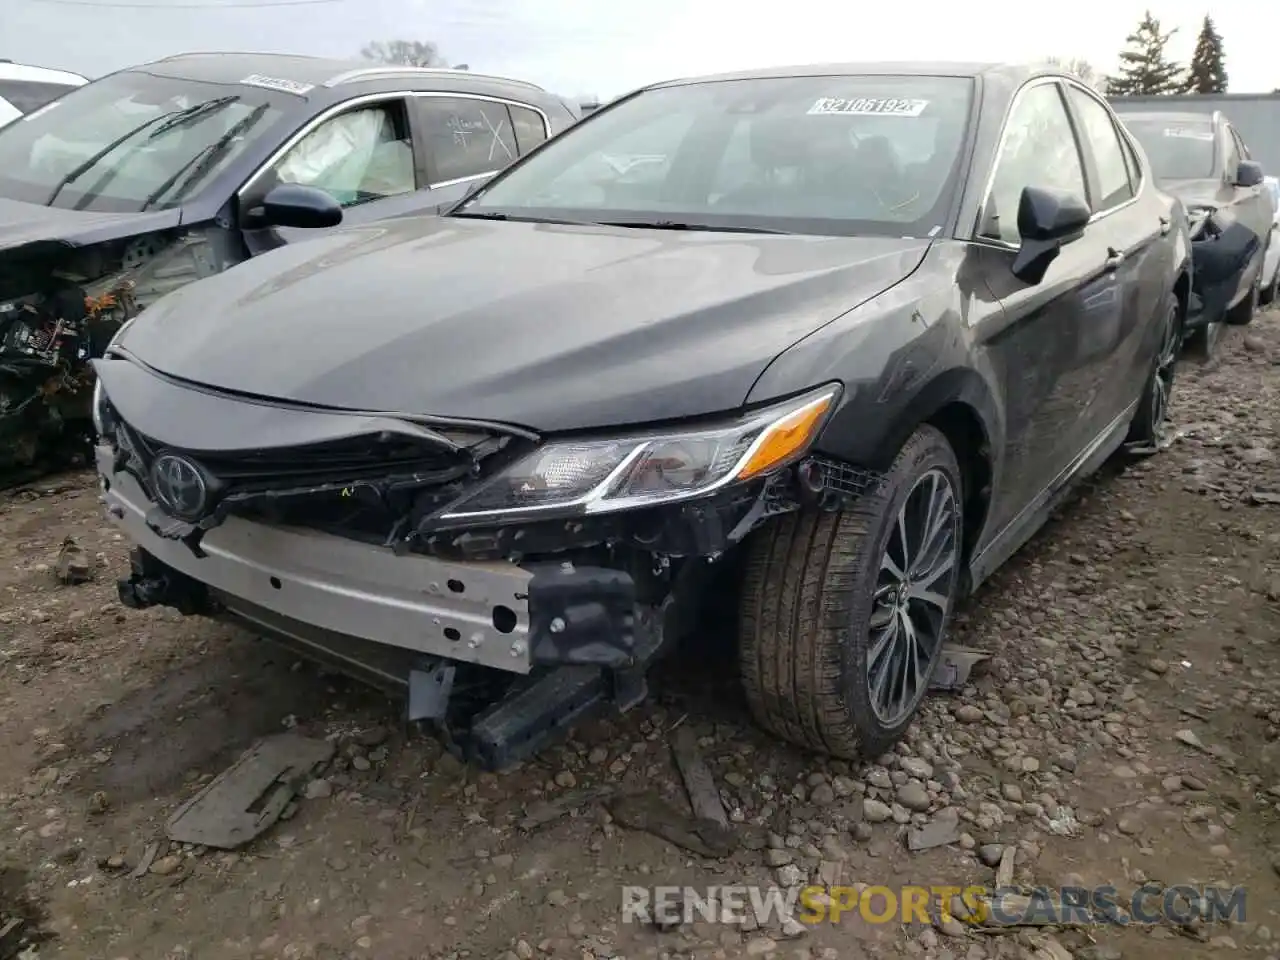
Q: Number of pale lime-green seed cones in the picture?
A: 0